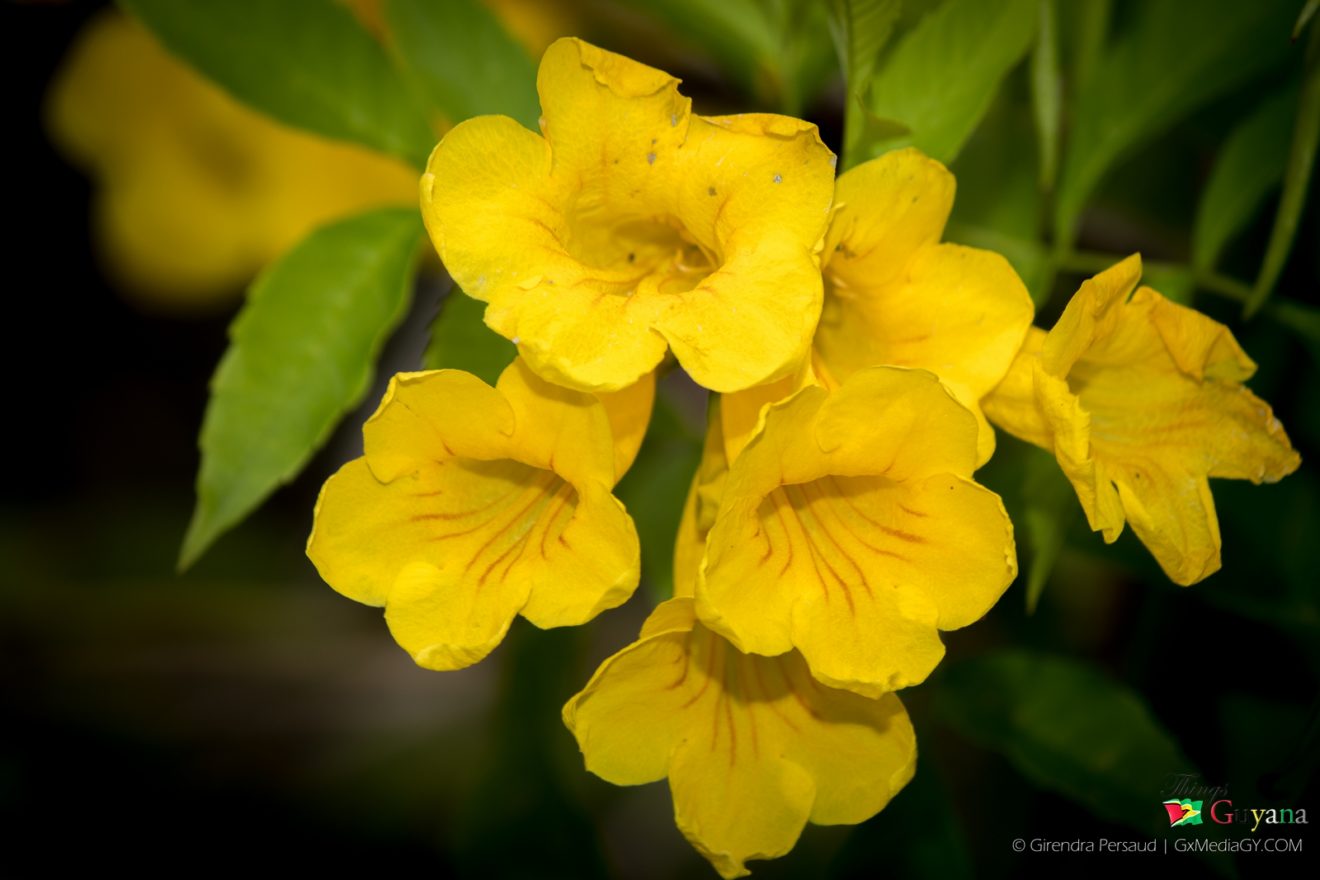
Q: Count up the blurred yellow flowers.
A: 1